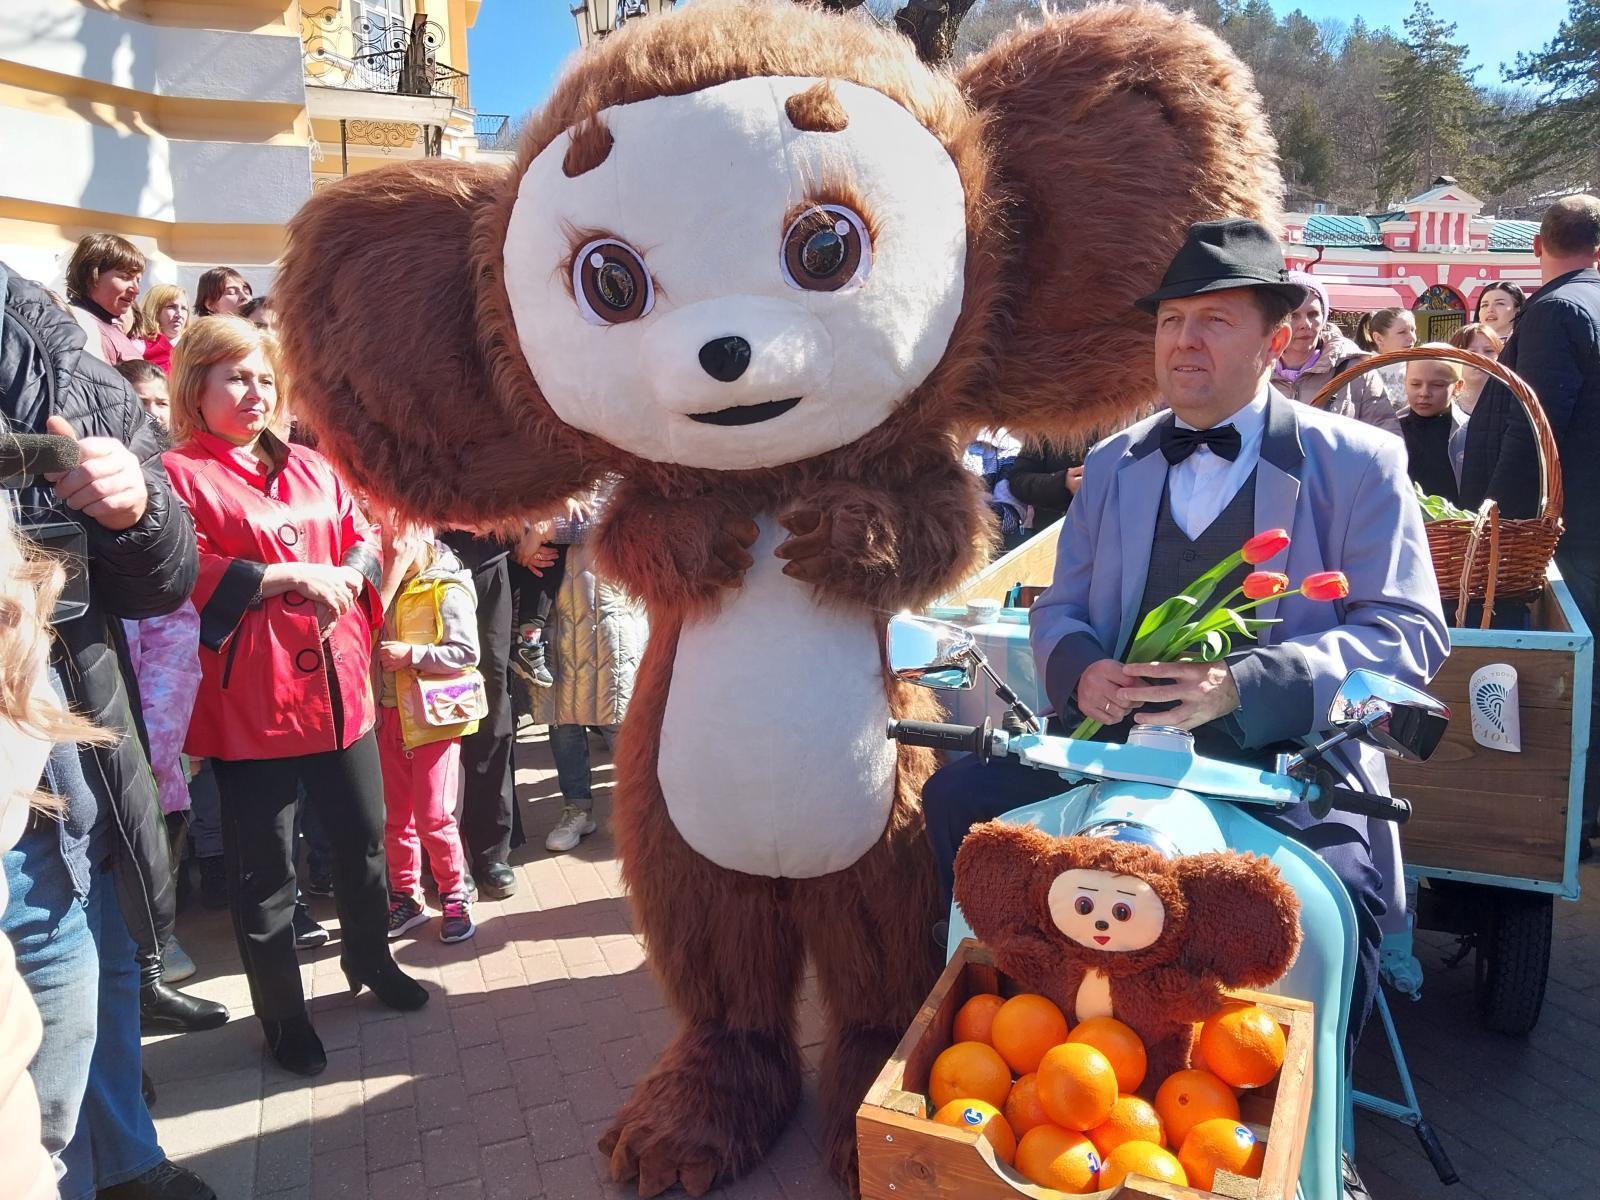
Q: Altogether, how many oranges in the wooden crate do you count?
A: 14